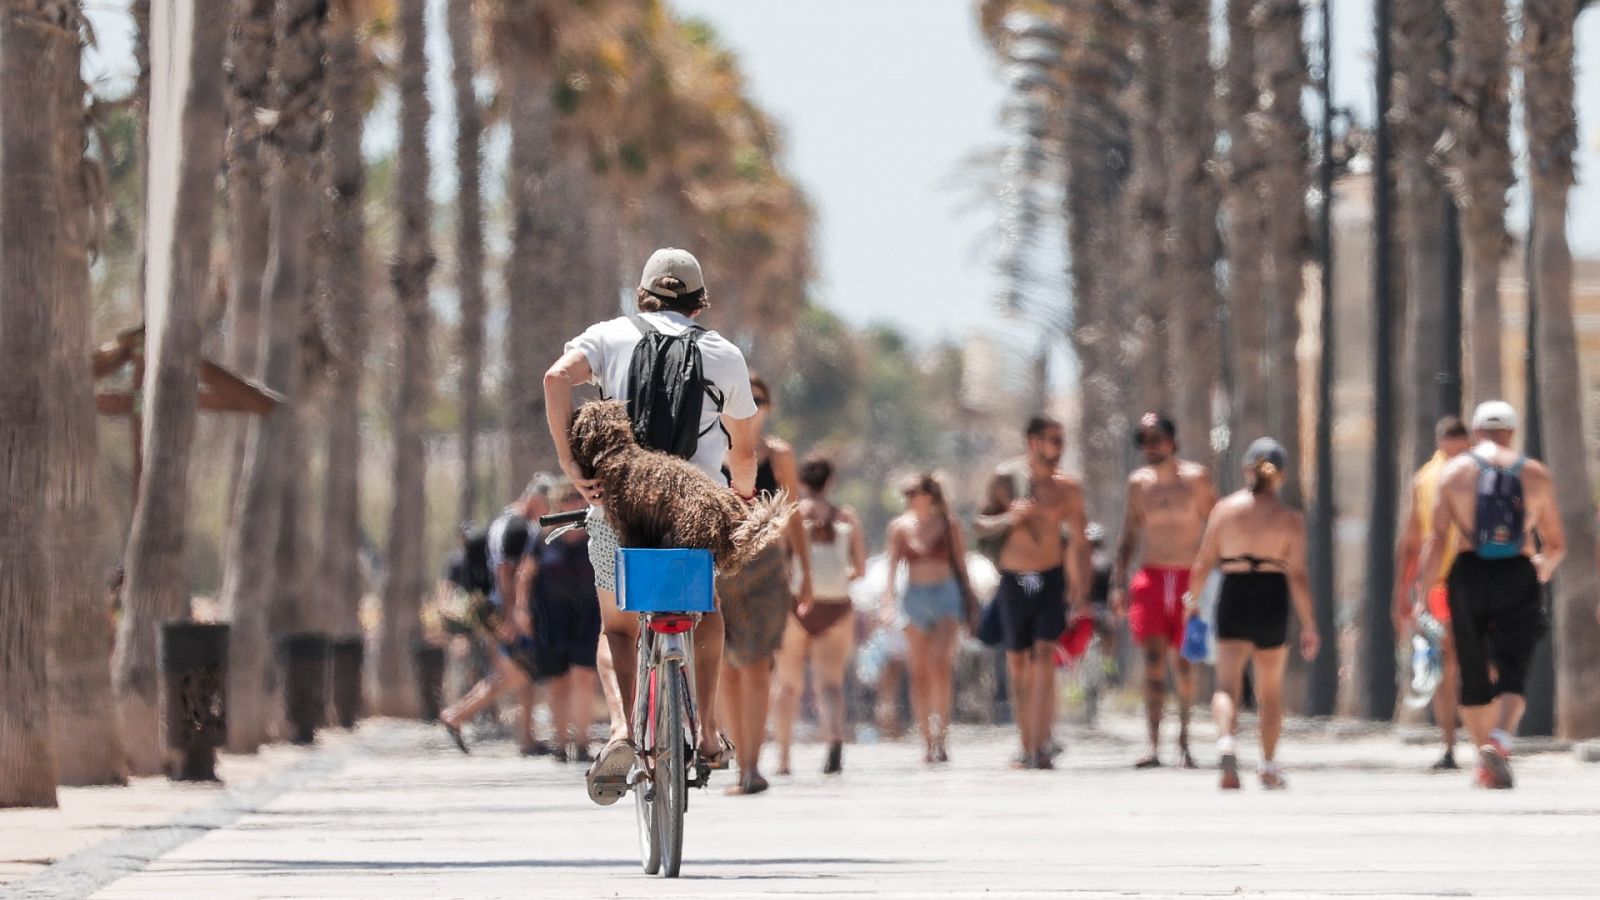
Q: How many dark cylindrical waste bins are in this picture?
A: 4